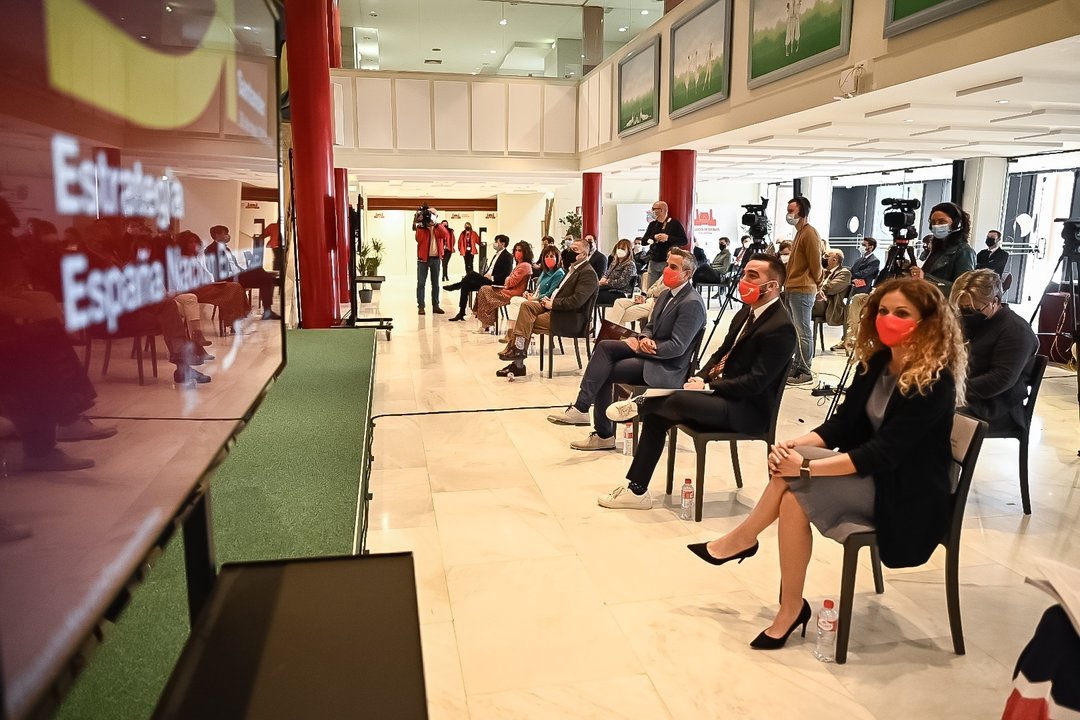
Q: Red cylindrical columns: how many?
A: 4